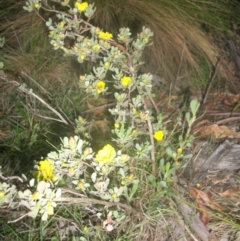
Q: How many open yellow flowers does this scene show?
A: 7